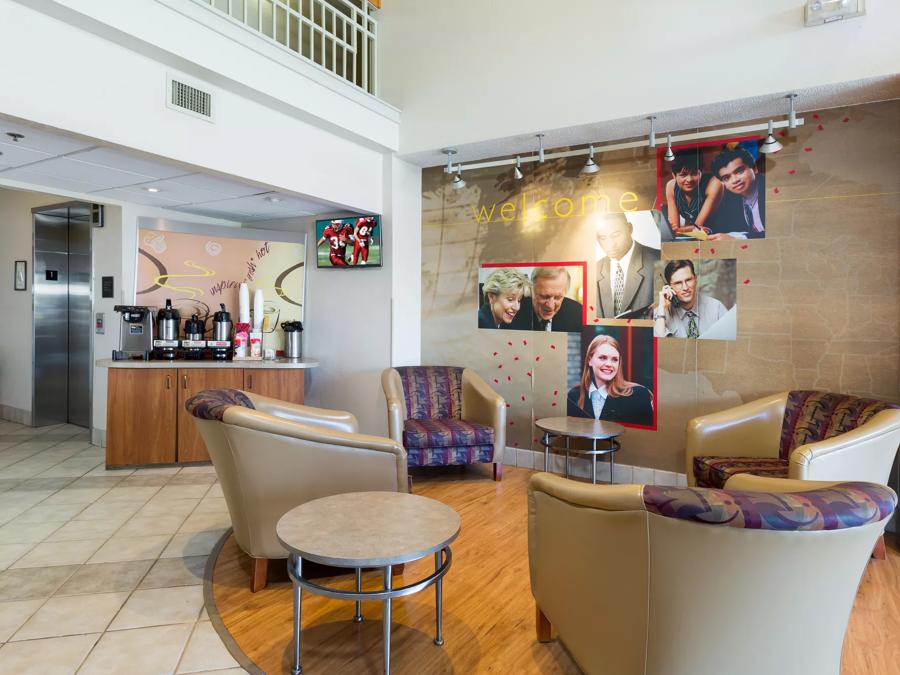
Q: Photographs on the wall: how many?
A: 5